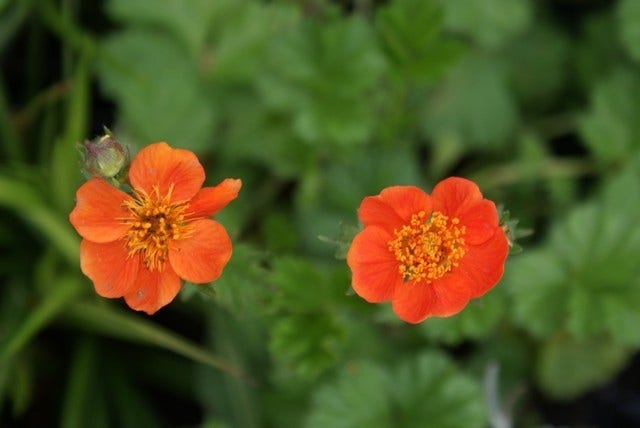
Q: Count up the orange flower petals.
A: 11